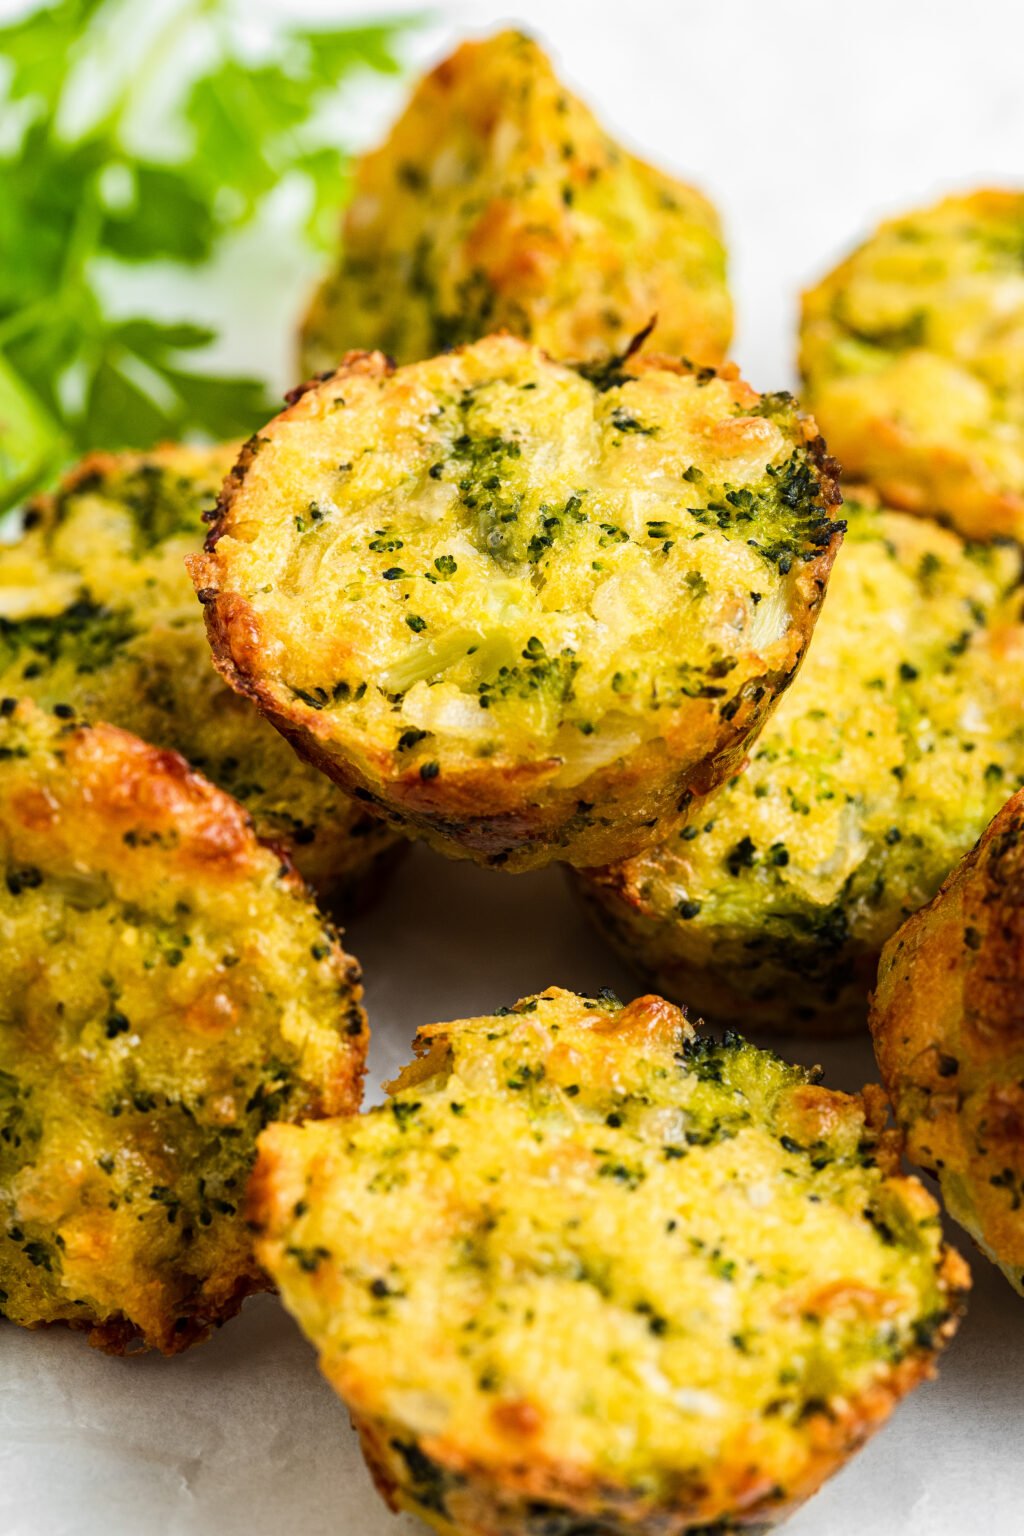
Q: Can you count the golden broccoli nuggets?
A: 8